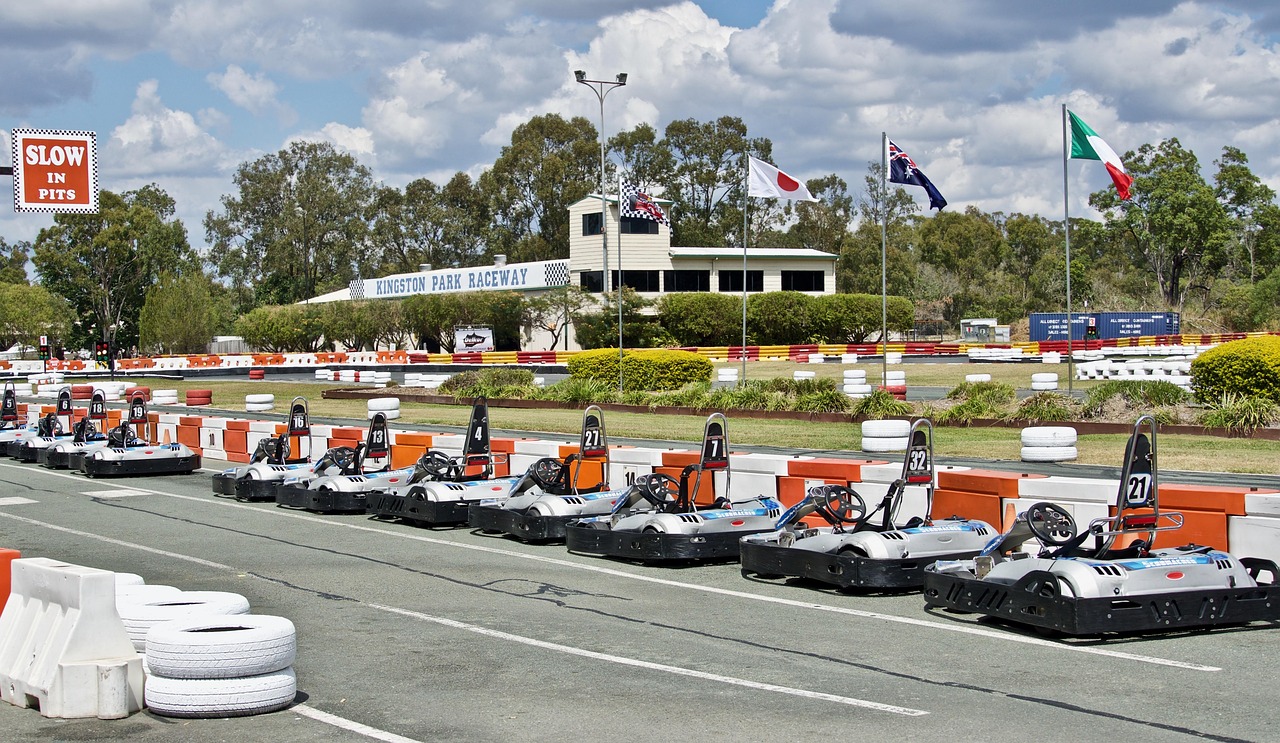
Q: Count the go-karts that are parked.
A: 11